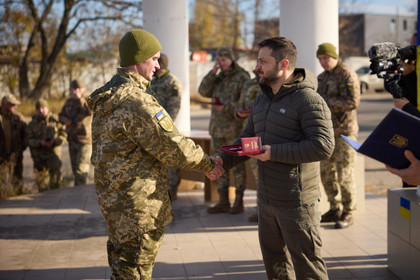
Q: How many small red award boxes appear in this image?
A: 3